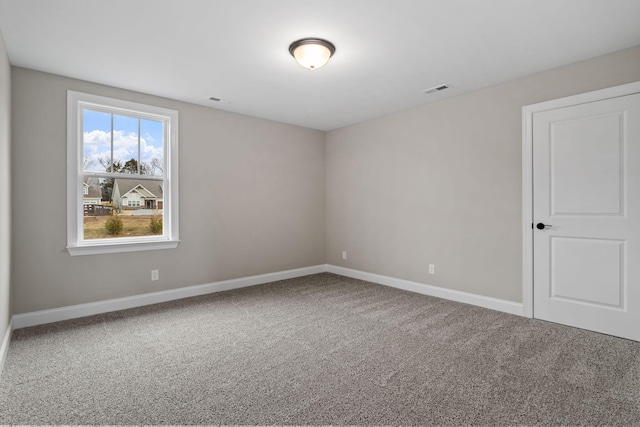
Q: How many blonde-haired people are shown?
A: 0